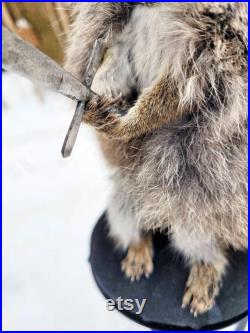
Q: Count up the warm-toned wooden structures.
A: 1